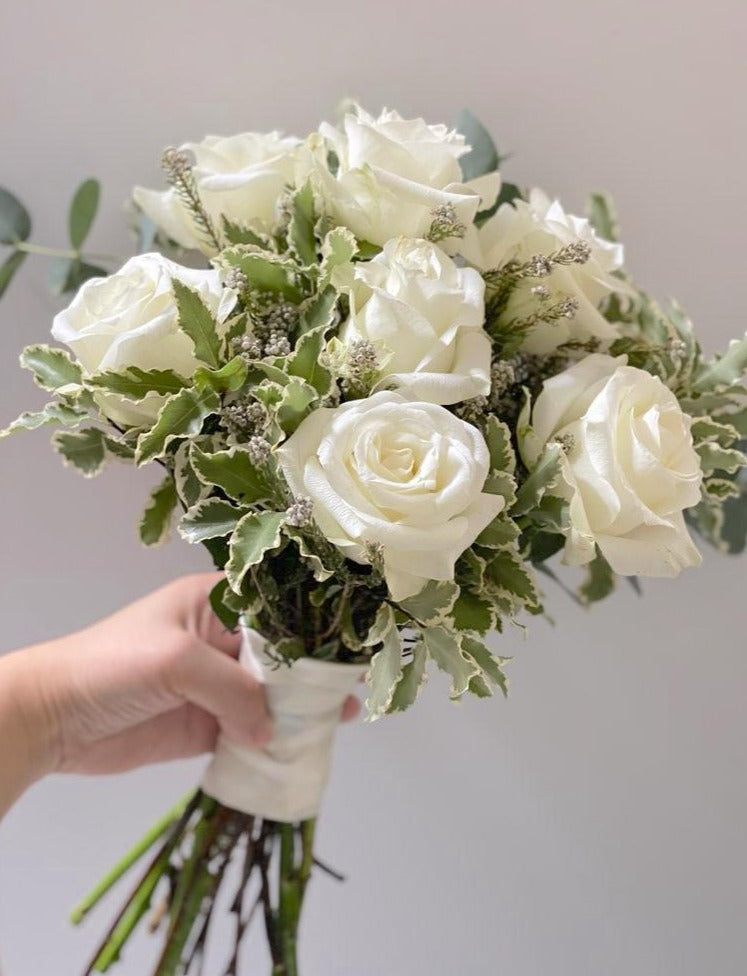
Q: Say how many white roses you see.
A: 7